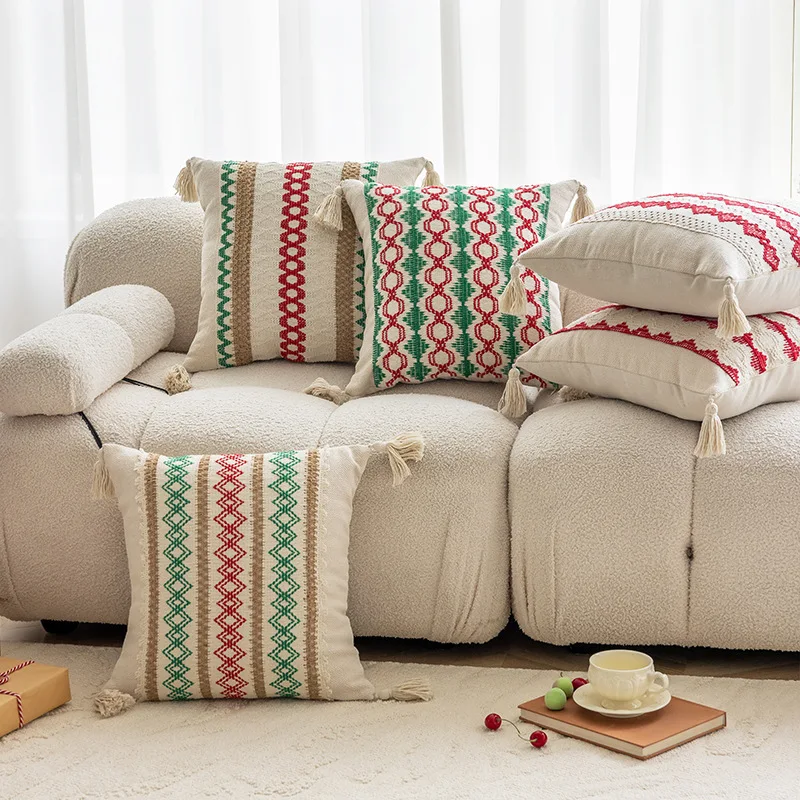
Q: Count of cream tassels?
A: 15